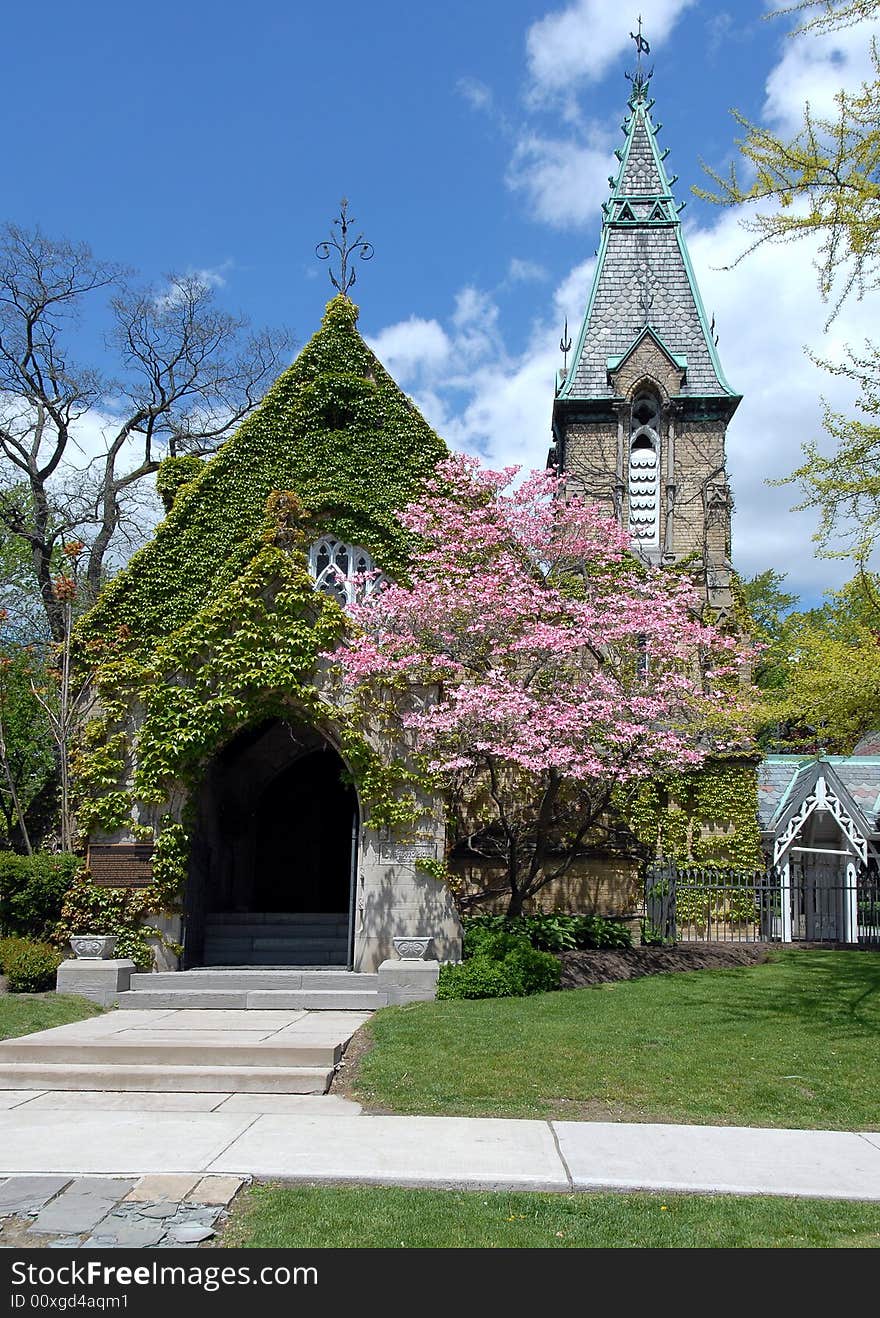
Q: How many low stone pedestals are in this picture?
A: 2